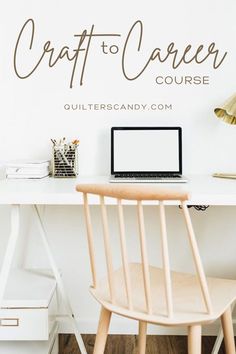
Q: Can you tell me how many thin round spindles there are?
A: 6